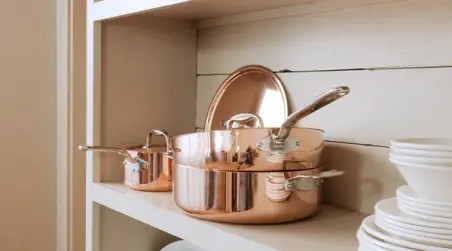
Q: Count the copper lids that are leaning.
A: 1